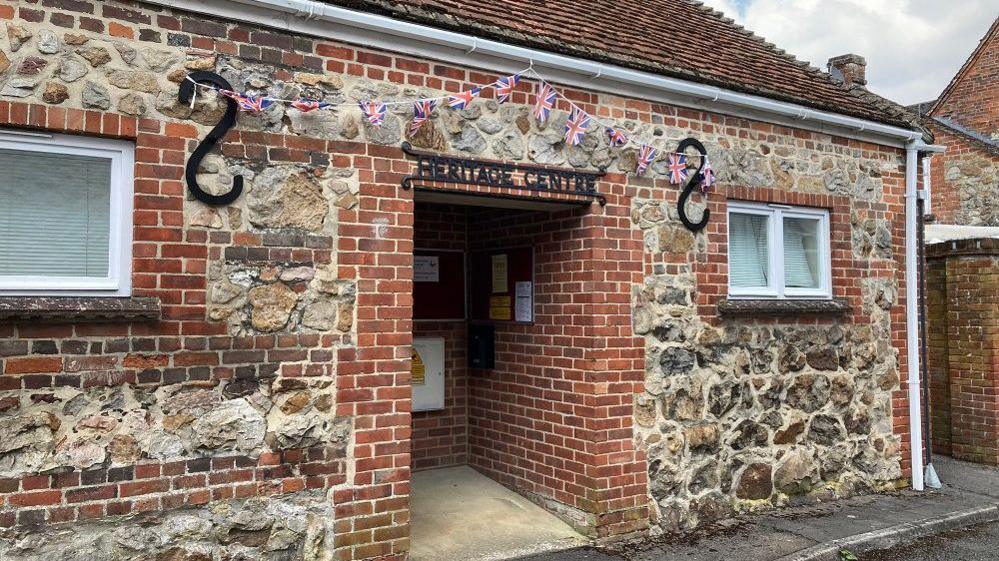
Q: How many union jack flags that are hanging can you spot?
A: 12